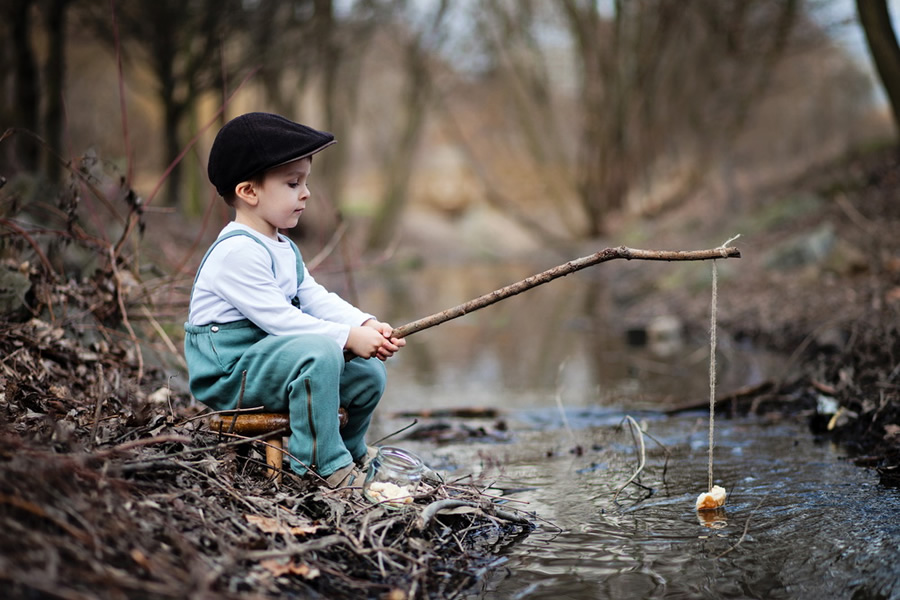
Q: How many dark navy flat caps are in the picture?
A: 1